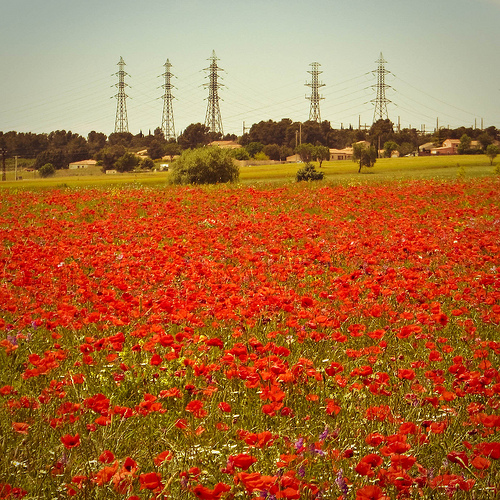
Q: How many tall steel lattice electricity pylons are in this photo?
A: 5